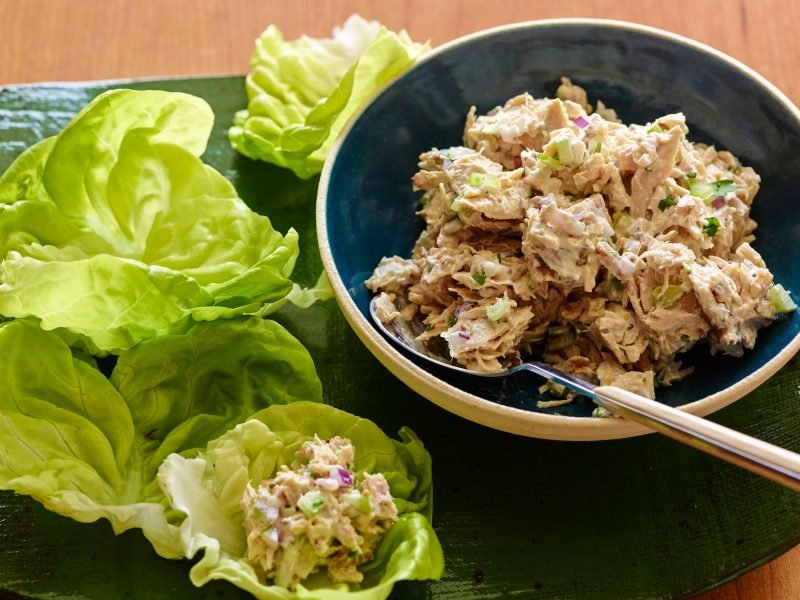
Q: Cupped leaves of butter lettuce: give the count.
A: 4